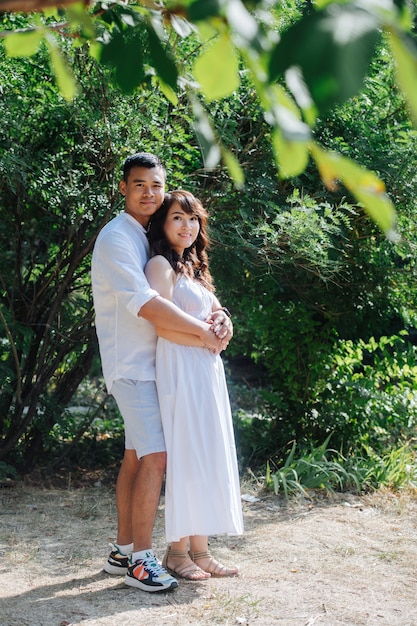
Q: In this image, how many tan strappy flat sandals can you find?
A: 2